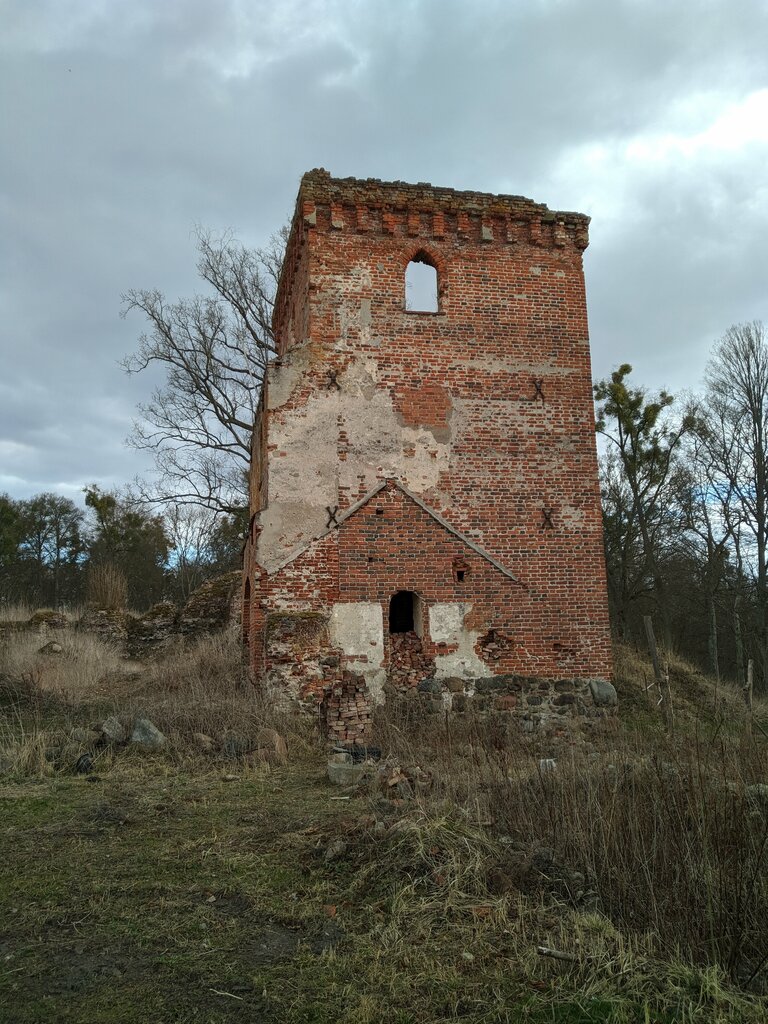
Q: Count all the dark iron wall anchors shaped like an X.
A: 4